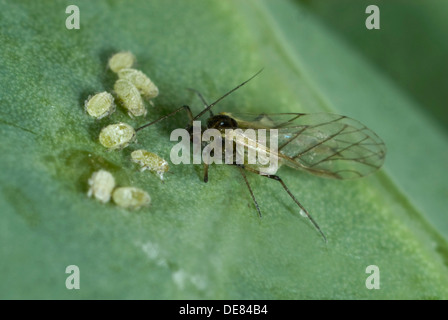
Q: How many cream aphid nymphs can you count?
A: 8